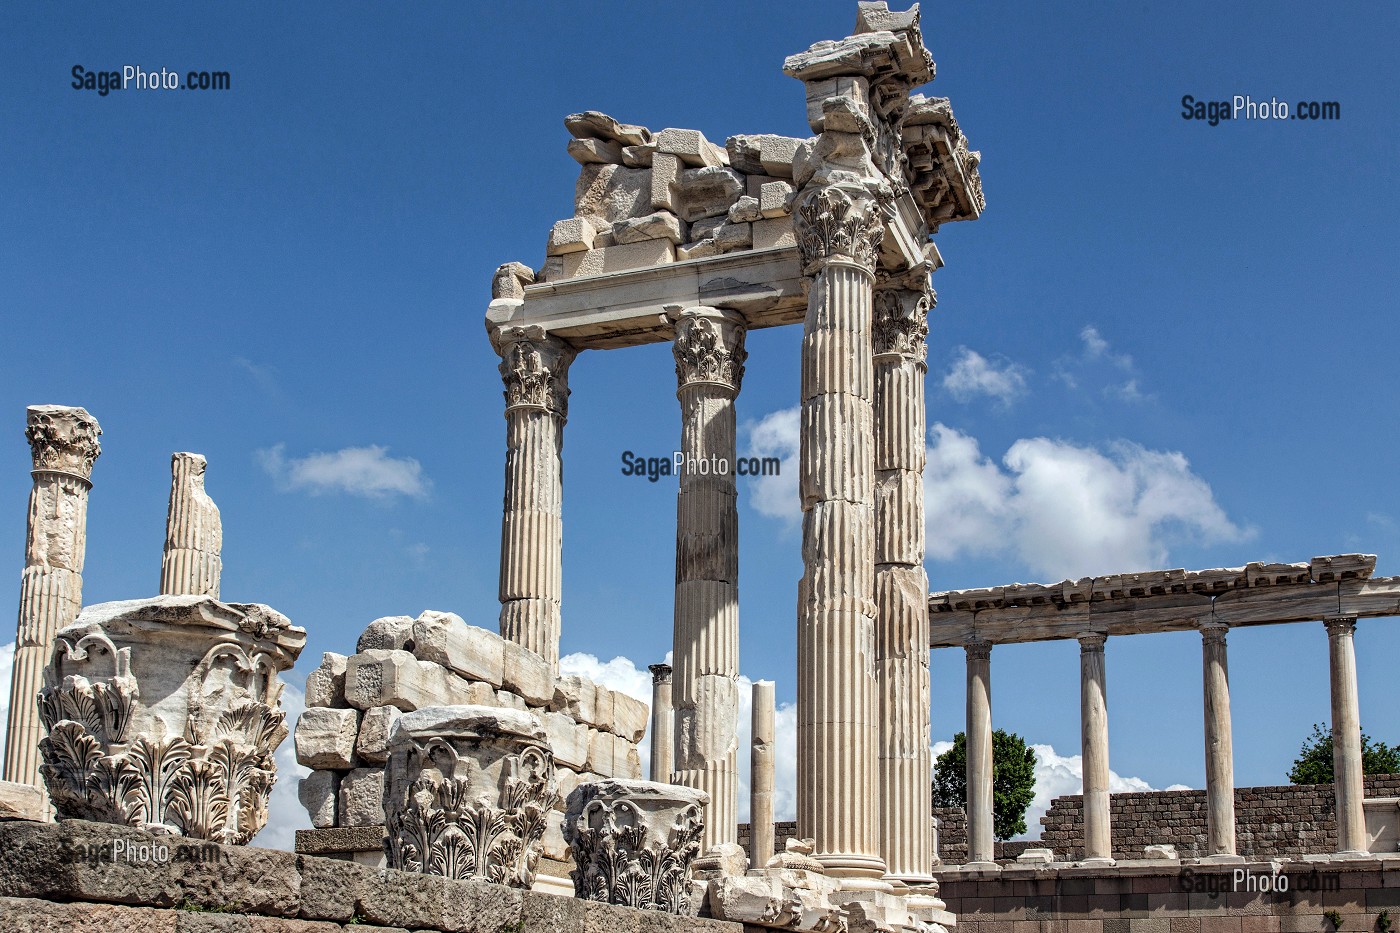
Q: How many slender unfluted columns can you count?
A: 6